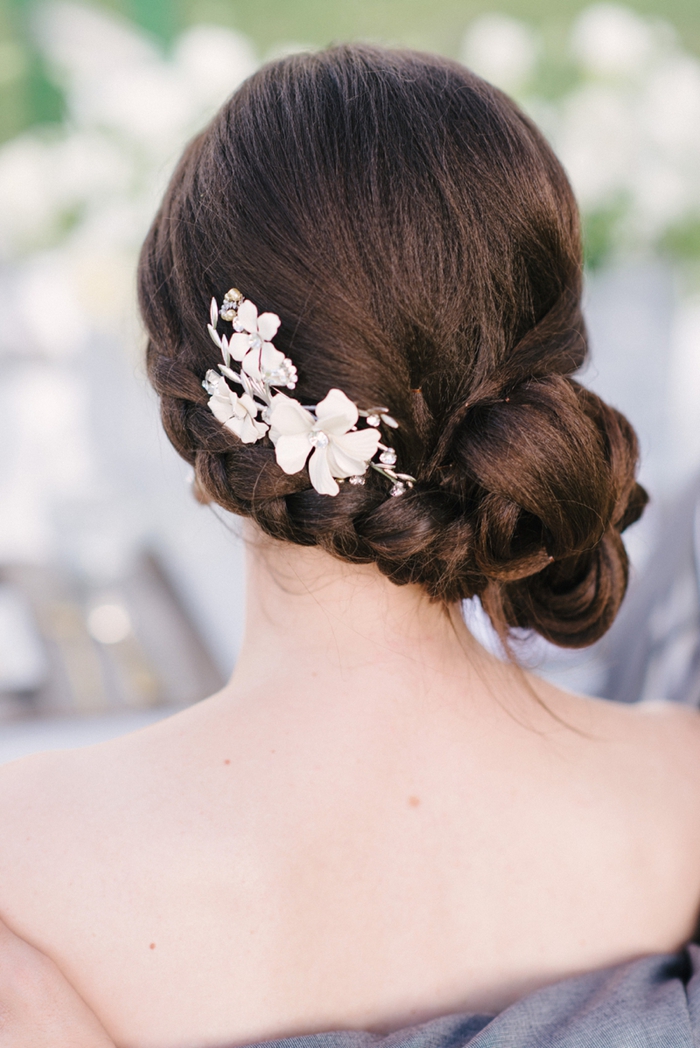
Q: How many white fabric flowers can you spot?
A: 3